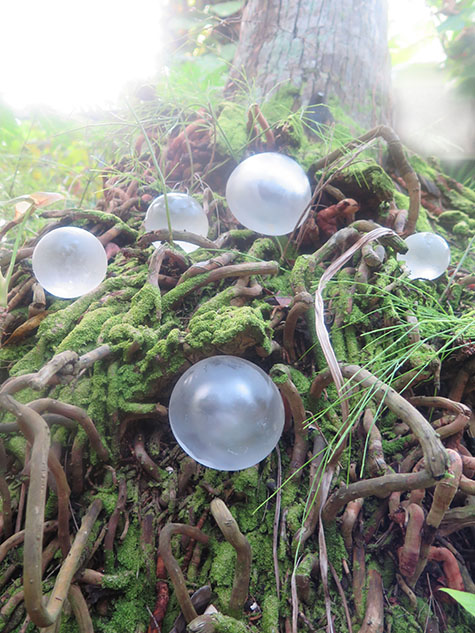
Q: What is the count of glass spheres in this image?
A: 5